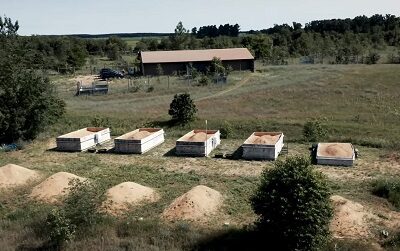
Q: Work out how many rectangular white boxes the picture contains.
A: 5